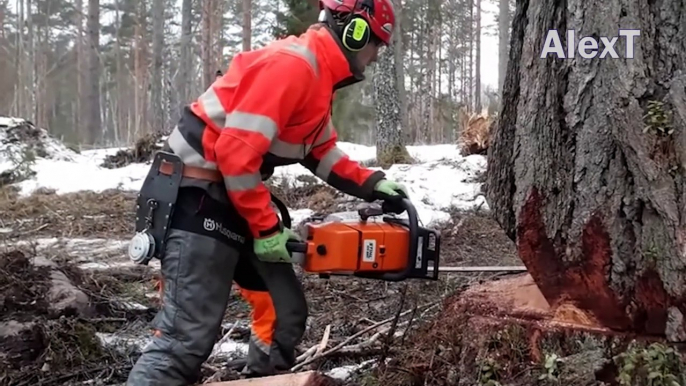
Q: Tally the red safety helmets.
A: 1